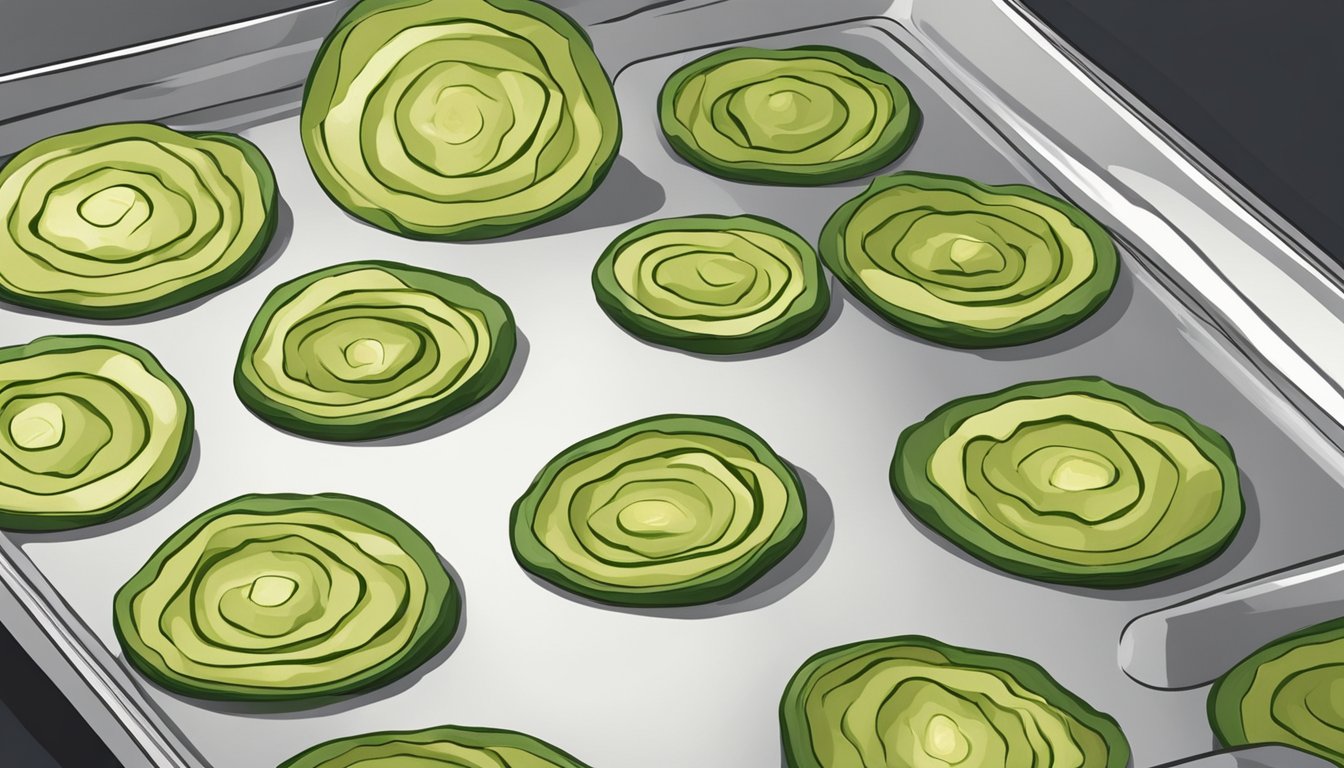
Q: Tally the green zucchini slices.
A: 13